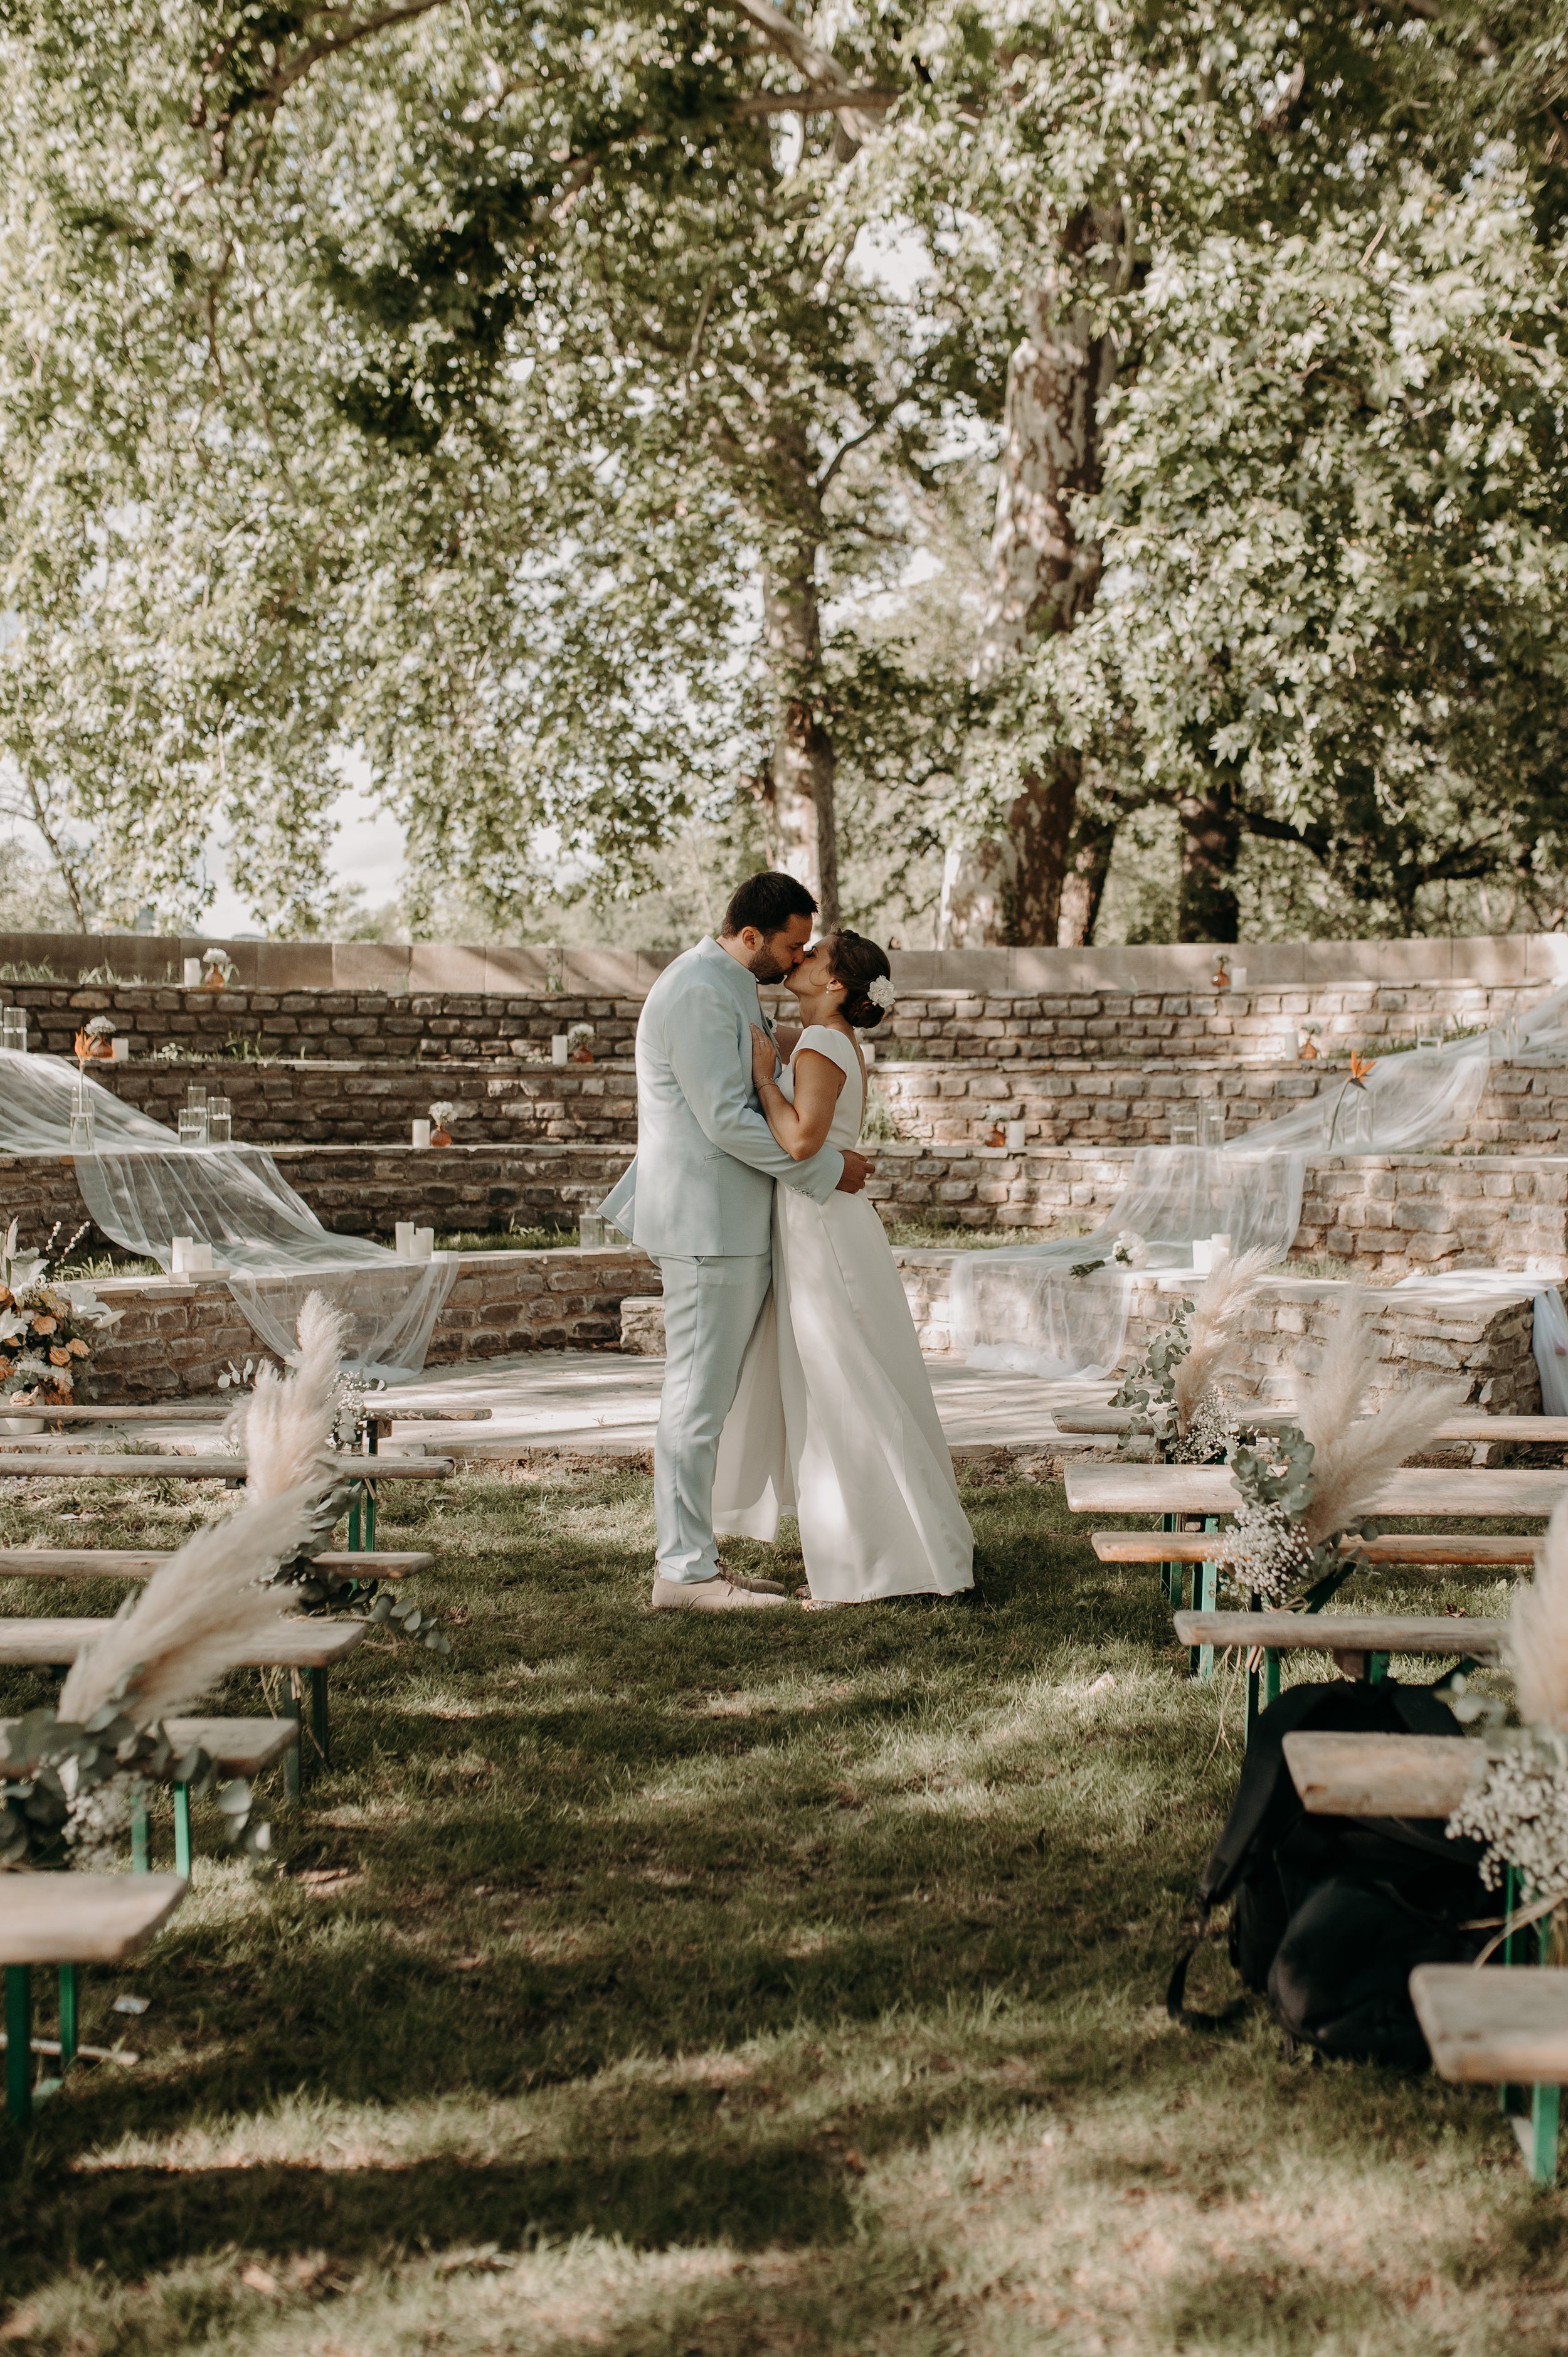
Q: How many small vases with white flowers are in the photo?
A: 7